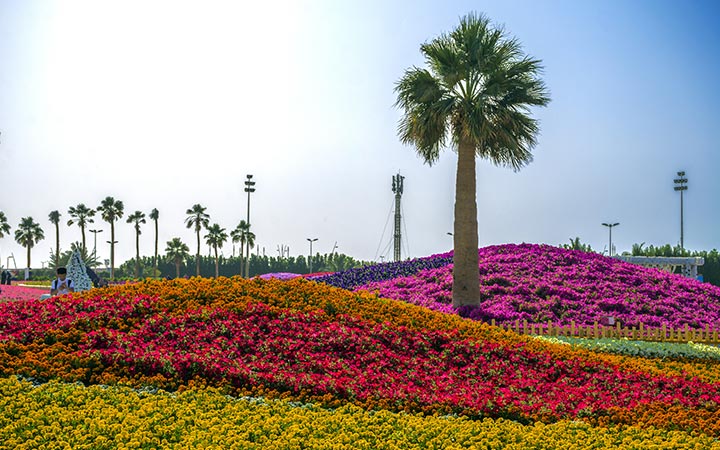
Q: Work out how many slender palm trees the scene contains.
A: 11